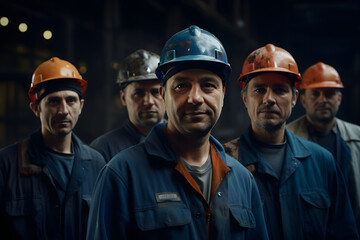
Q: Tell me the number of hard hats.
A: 5